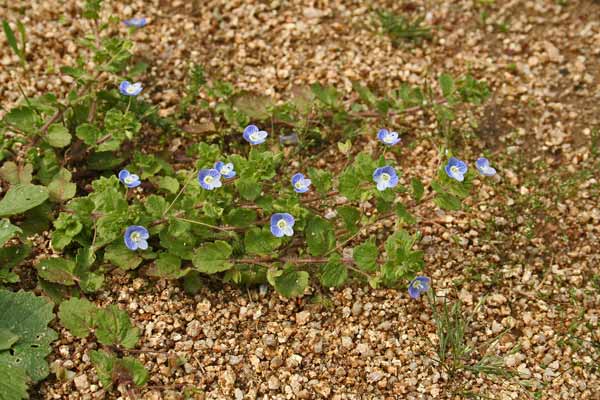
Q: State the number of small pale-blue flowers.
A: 14